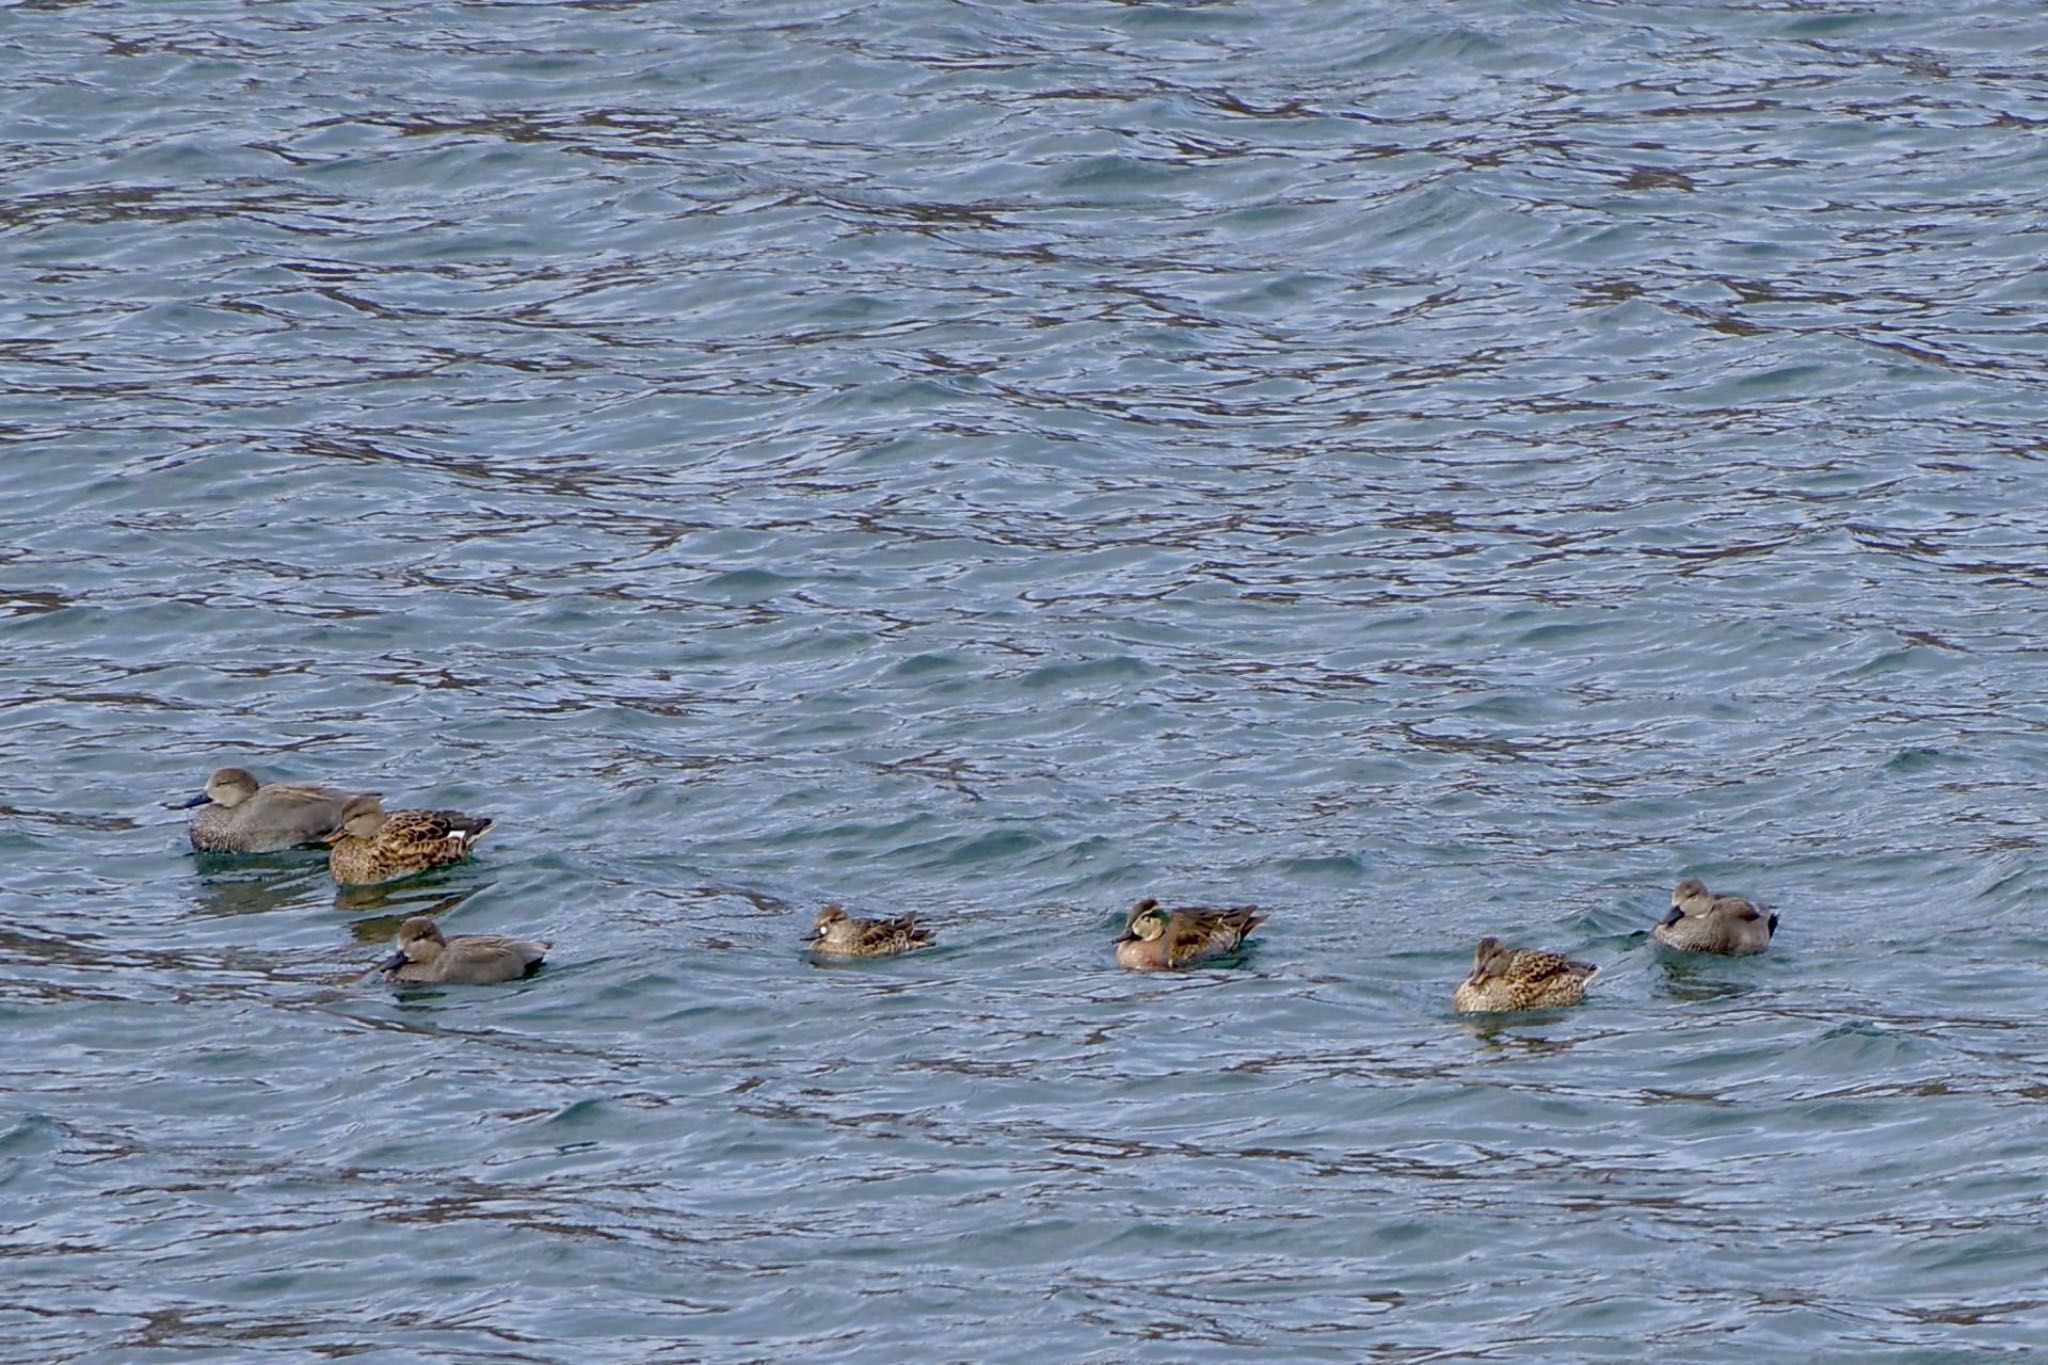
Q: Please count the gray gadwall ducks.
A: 3